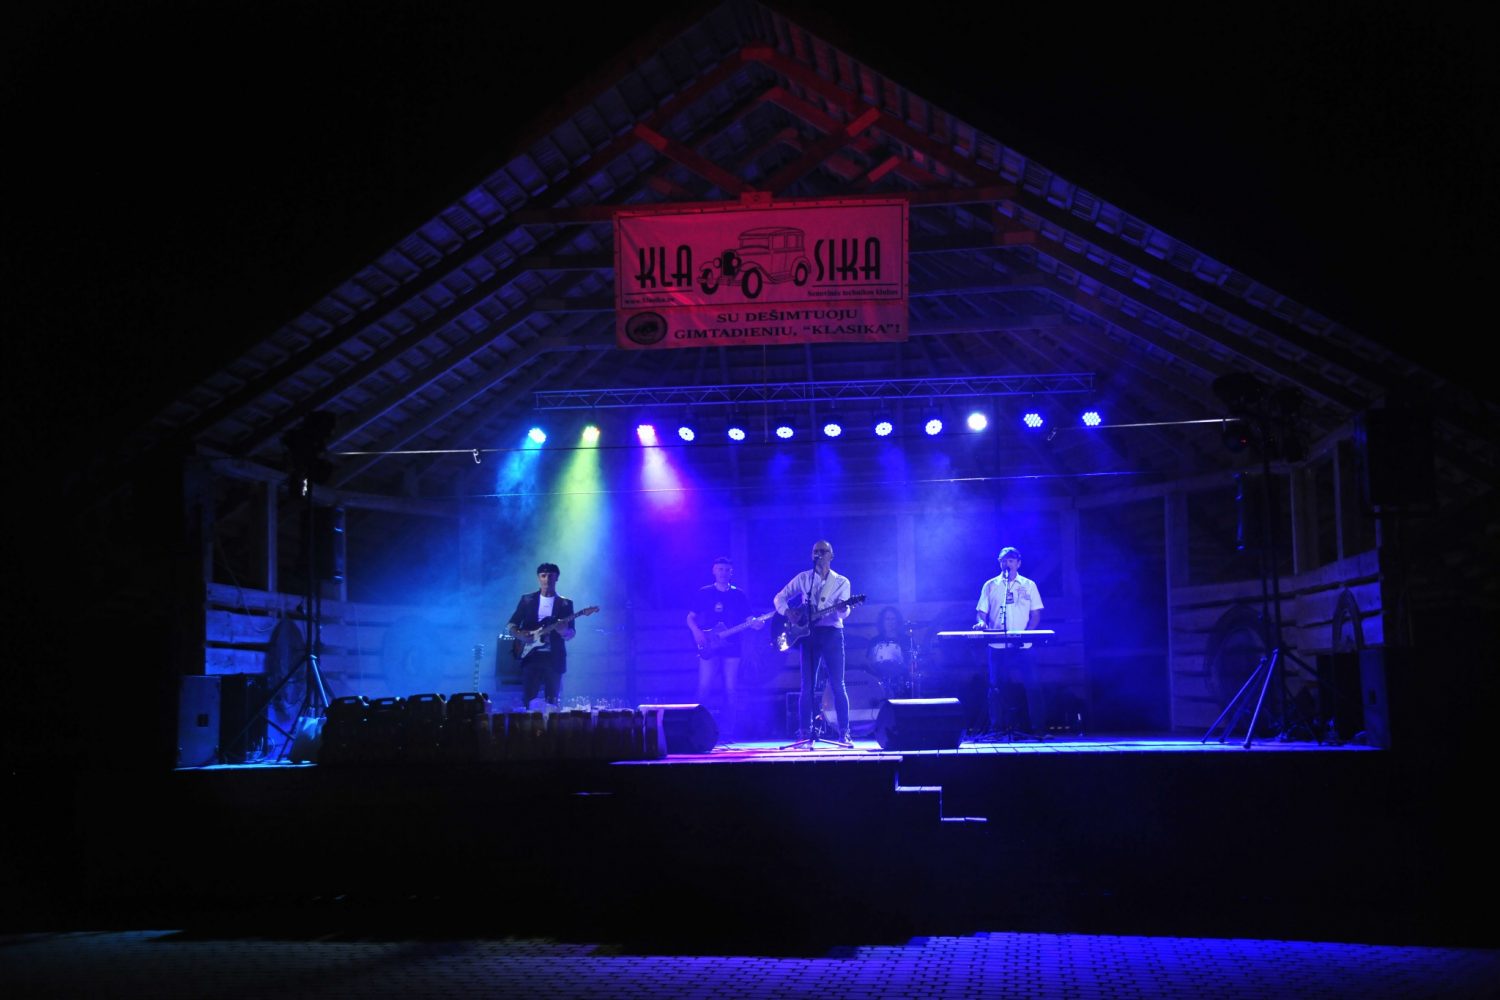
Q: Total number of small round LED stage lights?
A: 12